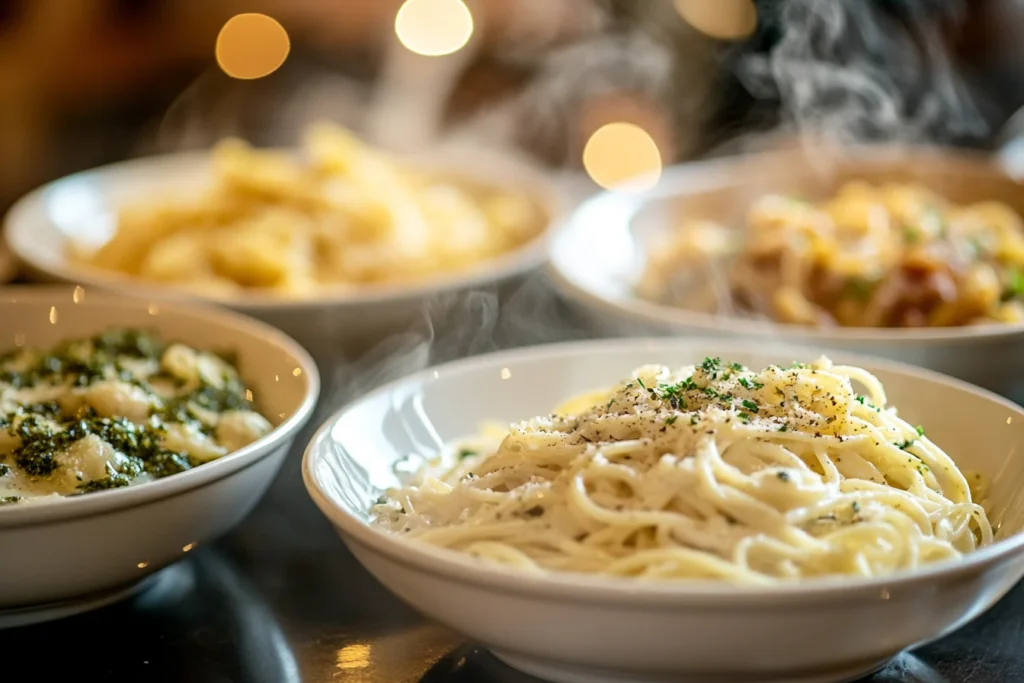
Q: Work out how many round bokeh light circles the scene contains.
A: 4